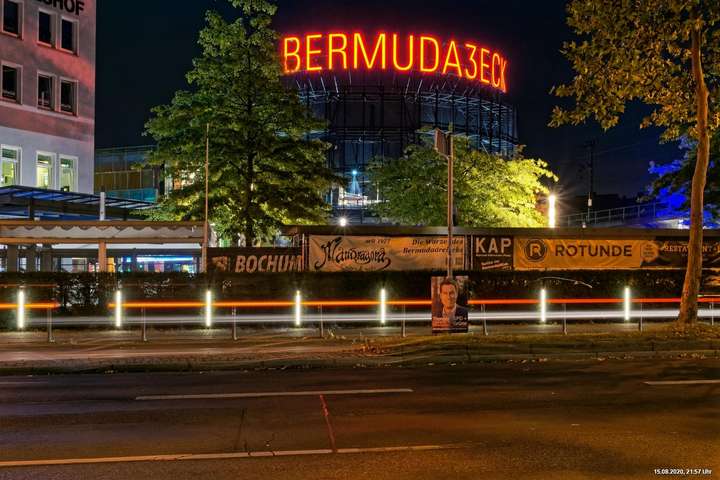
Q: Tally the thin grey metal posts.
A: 9